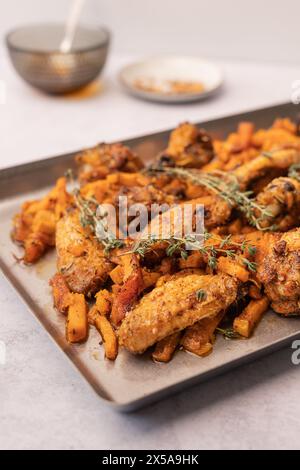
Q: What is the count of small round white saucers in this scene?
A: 1